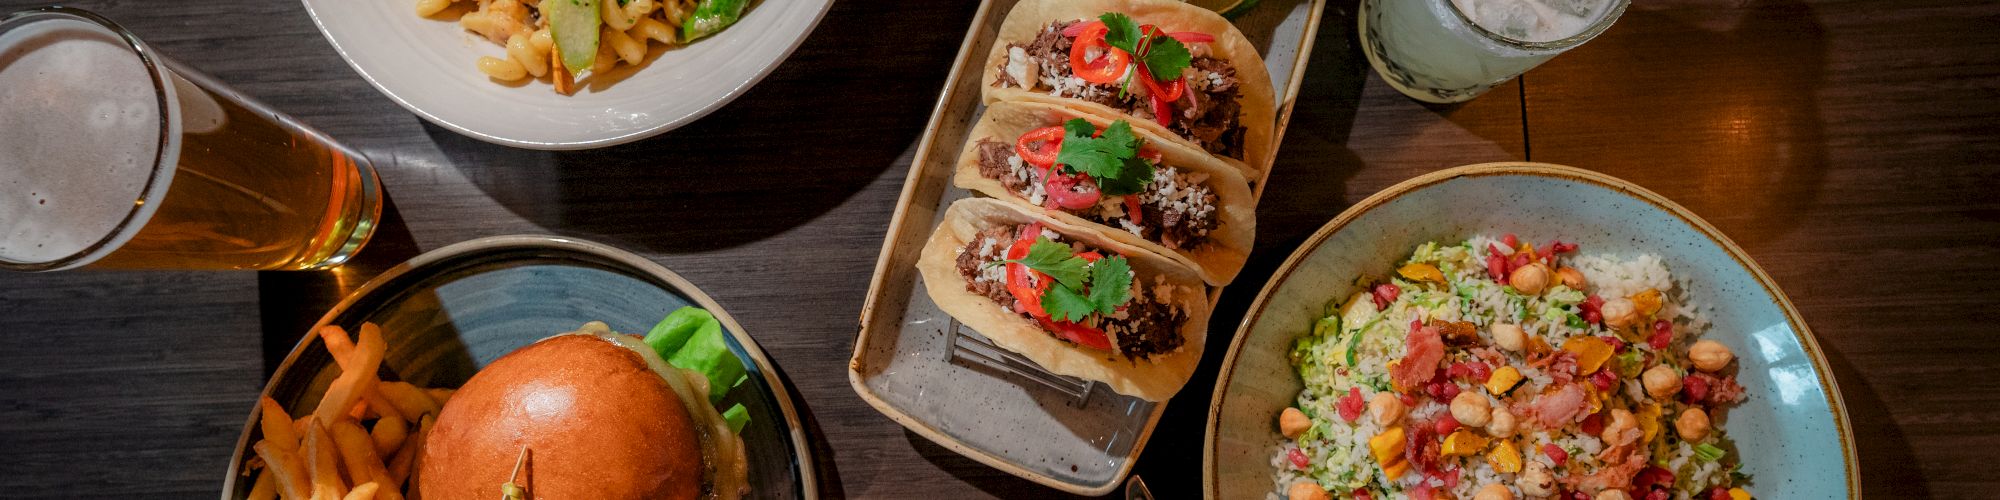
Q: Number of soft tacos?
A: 3